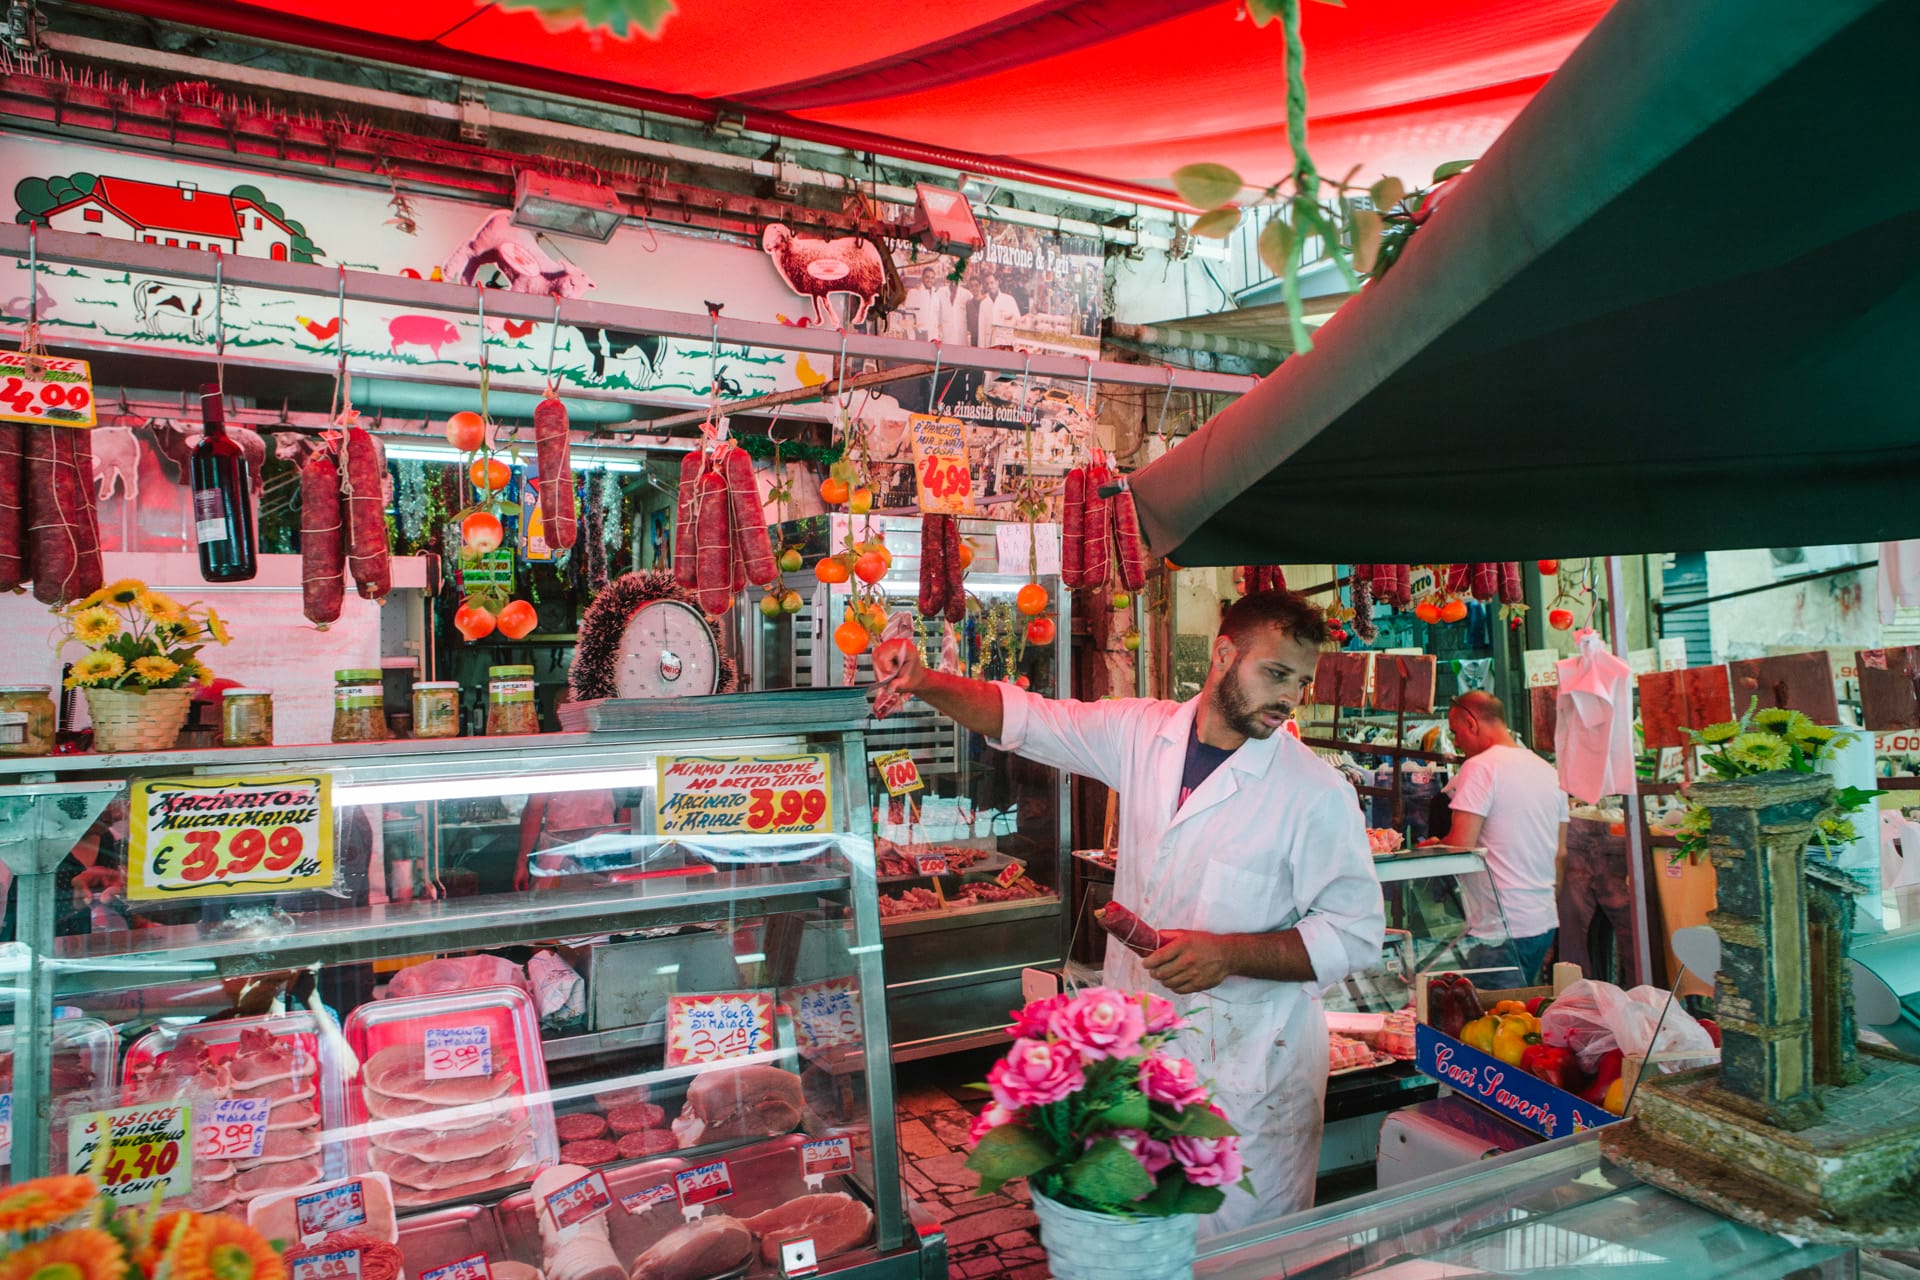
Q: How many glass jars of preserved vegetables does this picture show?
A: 5